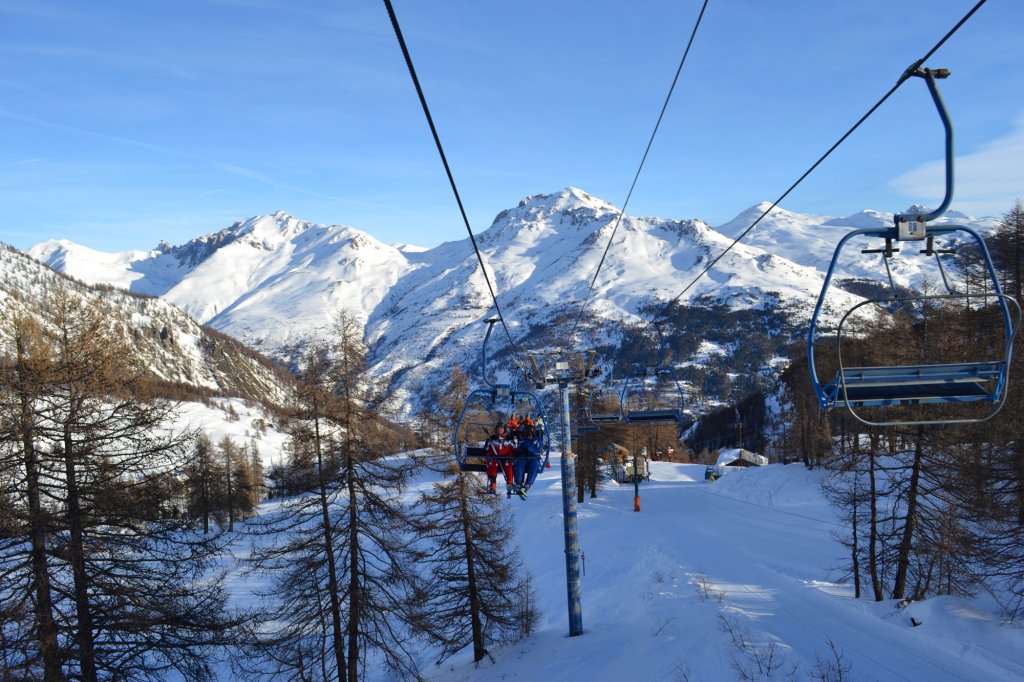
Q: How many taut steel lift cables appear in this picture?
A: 3